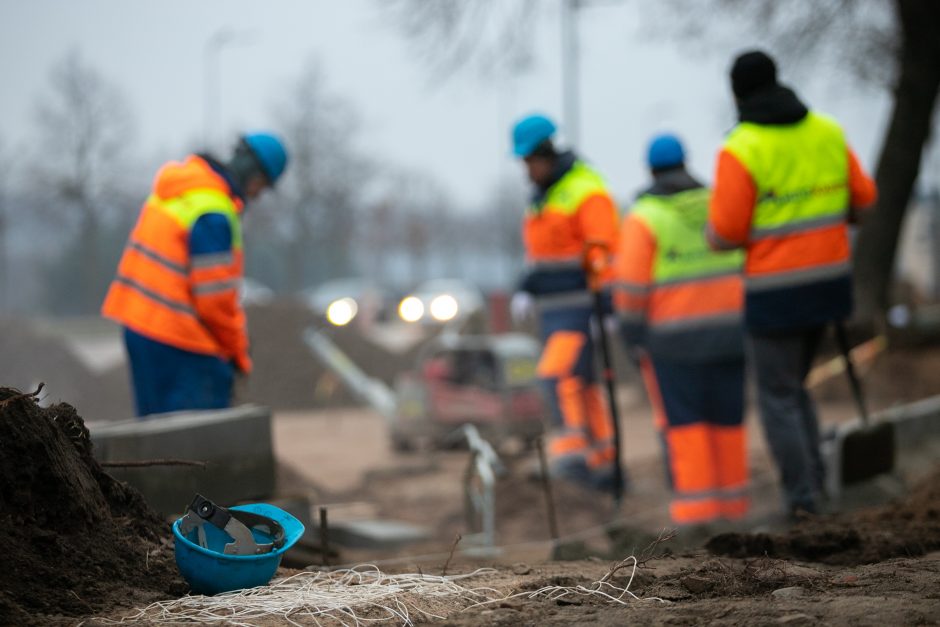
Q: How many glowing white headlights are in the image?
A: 3